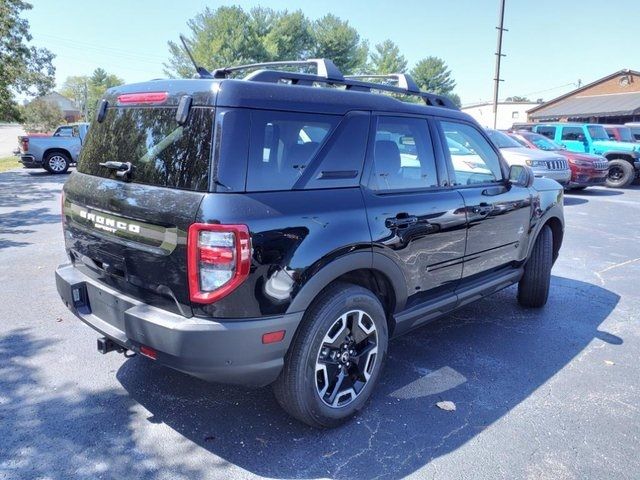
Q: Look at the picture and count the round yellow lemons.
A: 0